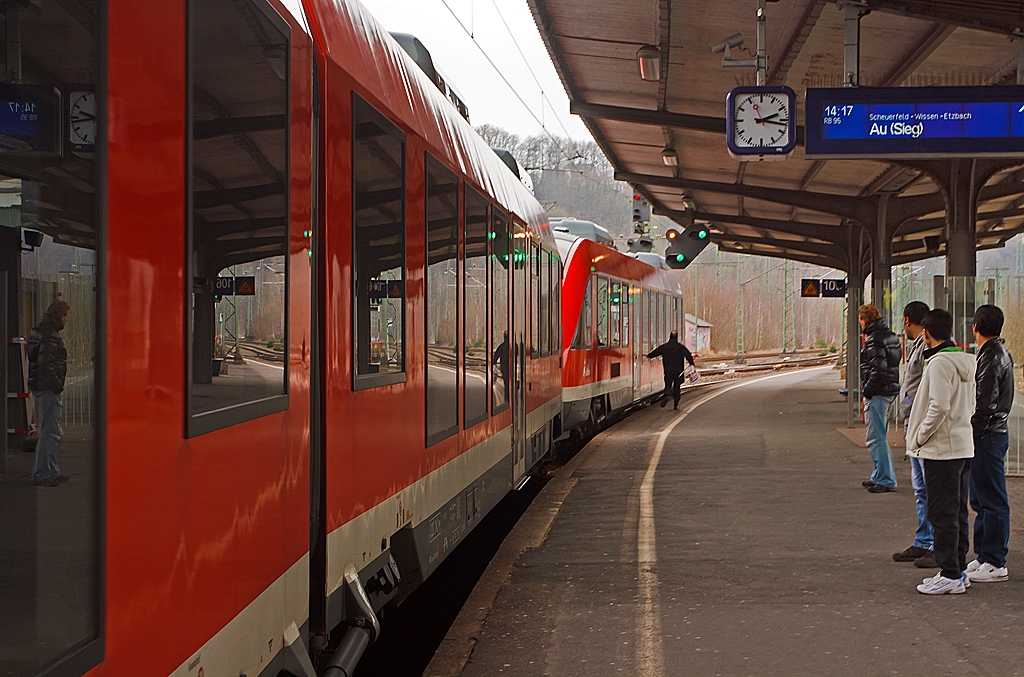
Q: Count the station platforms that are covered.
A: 1